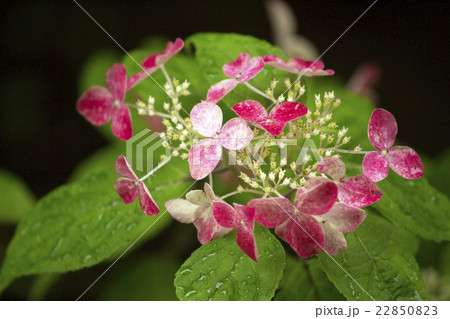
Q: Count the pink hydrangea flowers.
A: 13